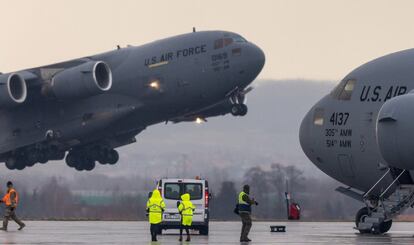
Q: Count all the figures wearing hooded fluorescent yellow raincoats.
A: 2